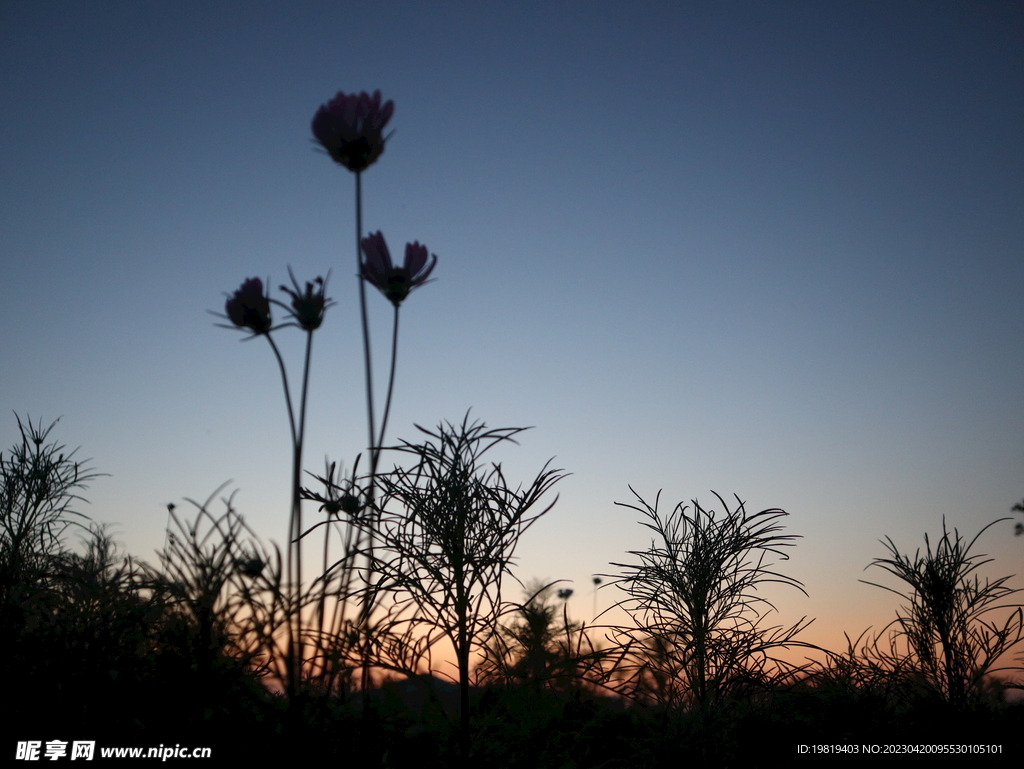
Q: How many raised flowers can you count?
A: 4